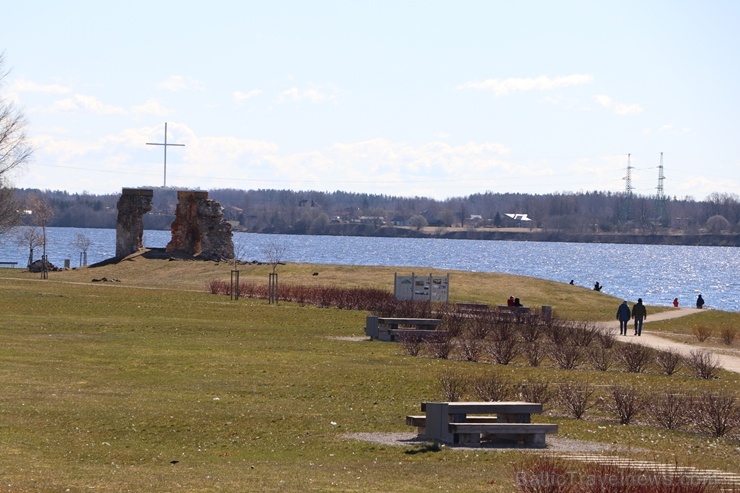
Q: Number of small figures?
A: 8